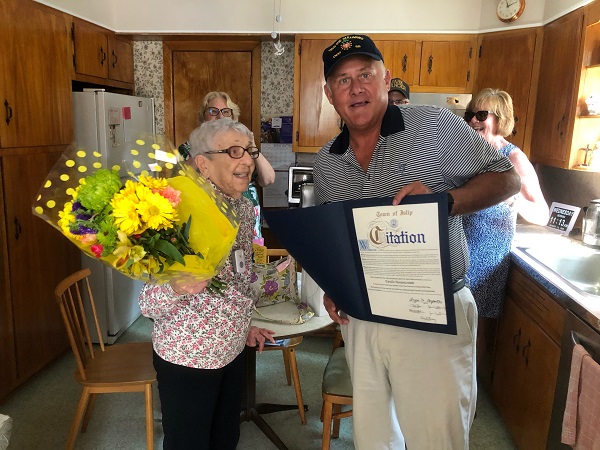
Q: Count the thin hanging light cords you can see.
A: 2